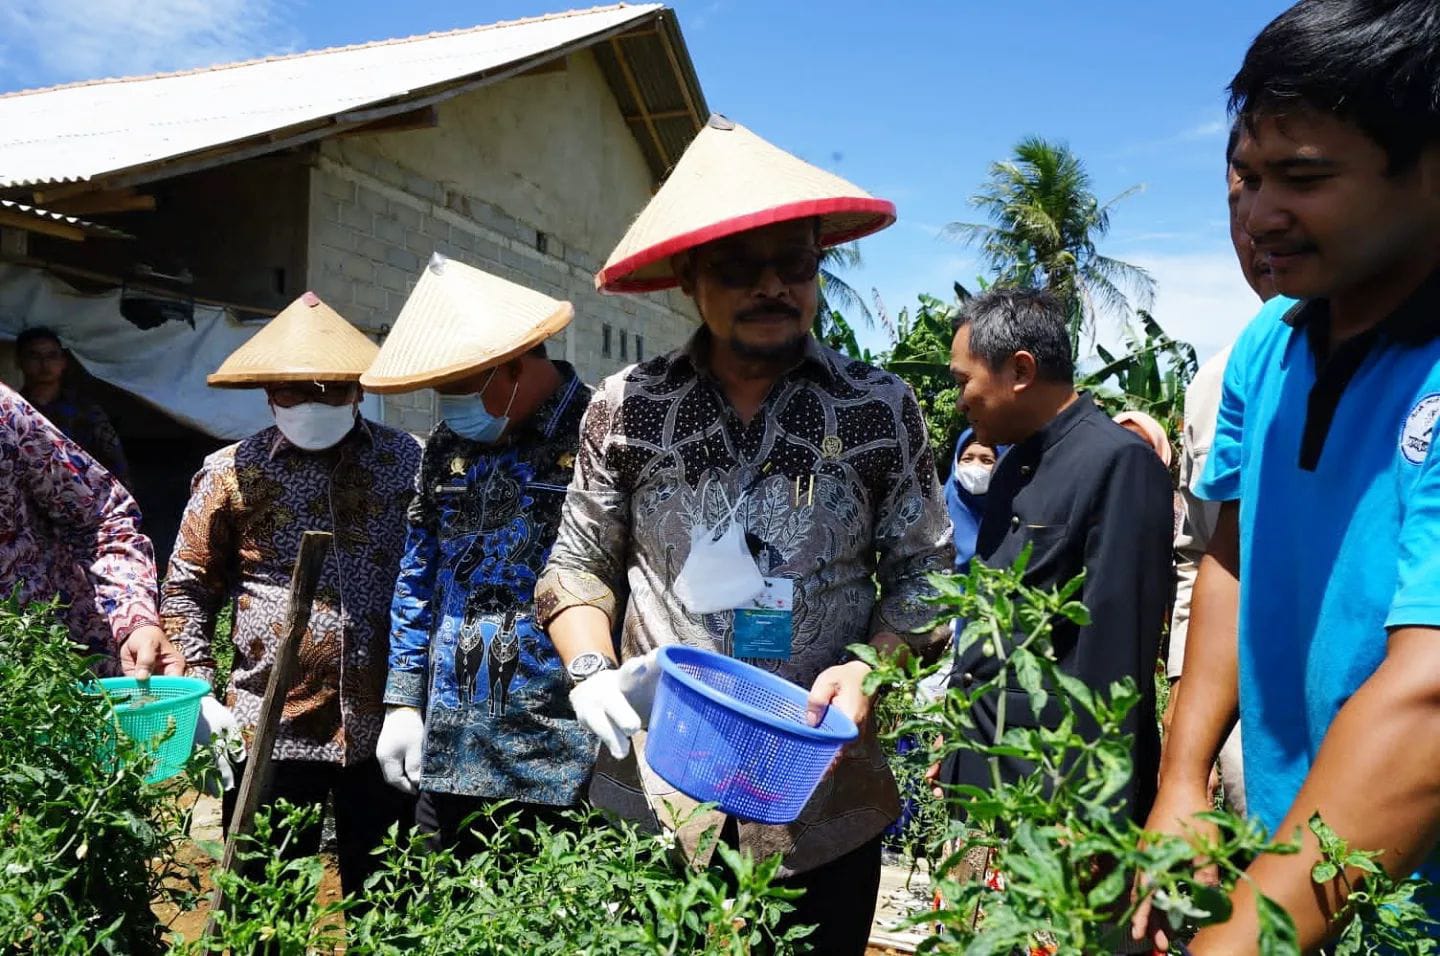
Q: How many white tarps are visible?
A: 1